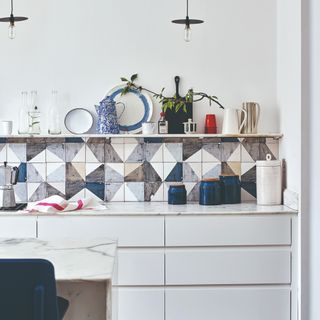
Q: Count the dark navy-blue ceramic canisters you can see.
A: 3